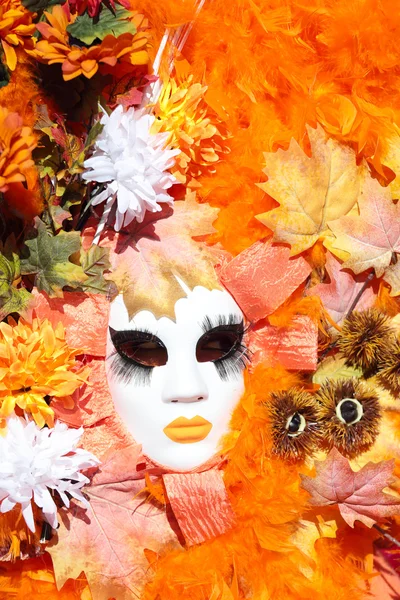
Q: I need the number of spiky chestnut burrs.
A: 4